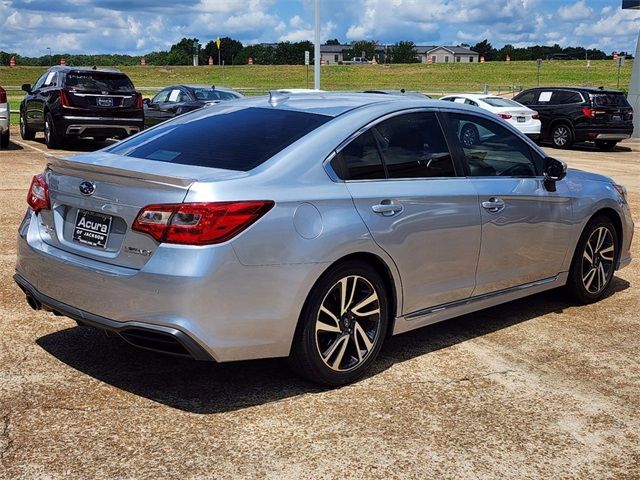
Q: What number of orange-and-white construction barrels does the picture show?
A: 11